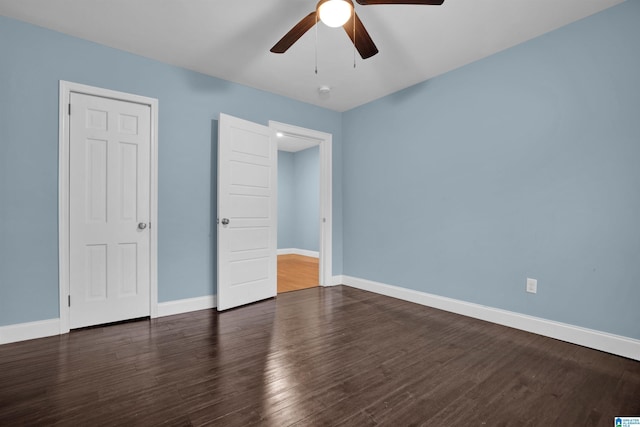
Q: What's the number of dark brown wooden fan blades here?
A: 3